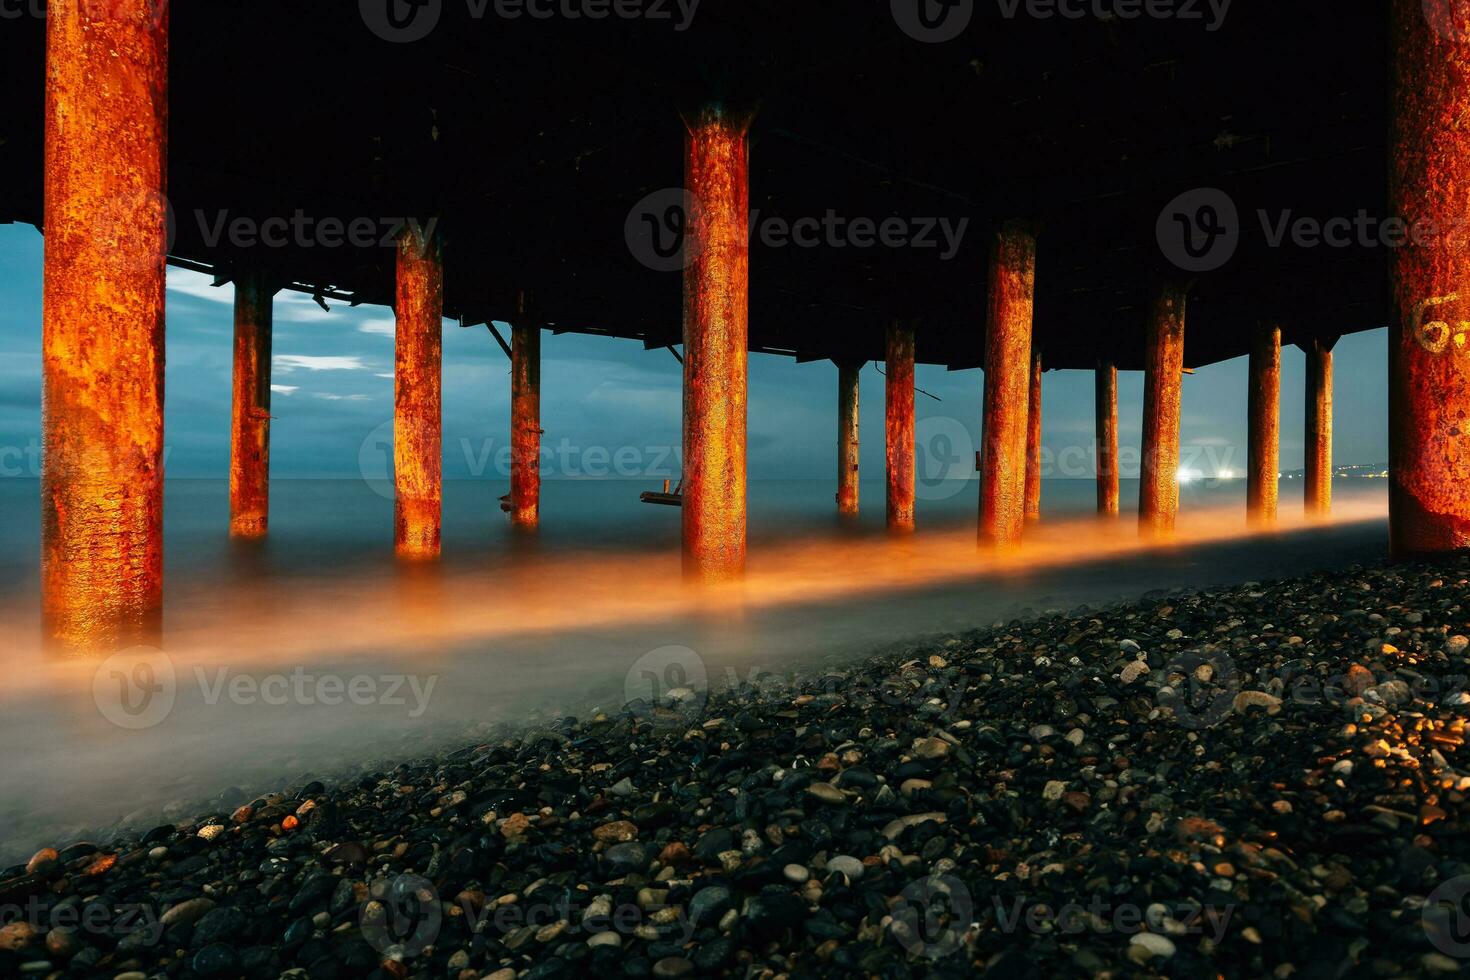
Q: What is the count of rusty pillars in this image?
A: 14